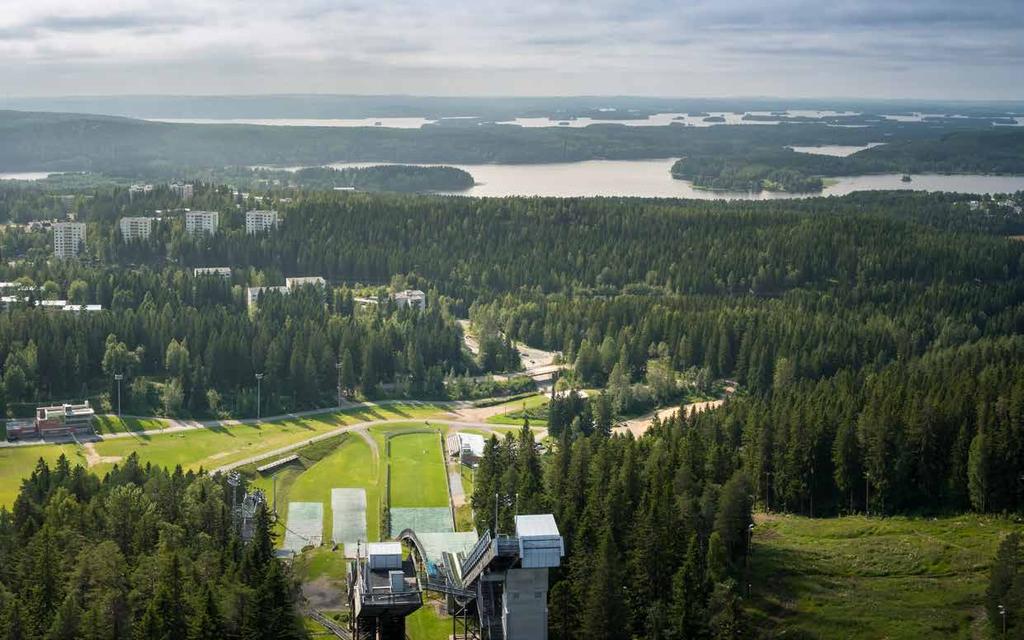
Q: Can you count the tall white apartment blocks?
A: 4